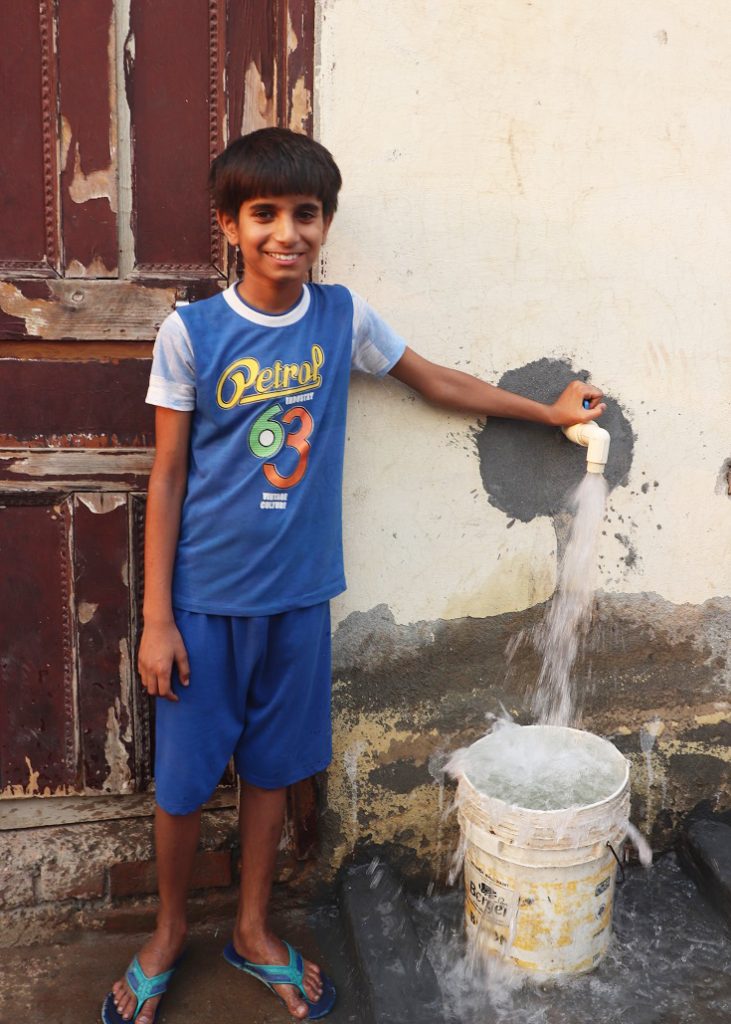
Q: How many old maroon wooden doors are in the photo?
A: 1